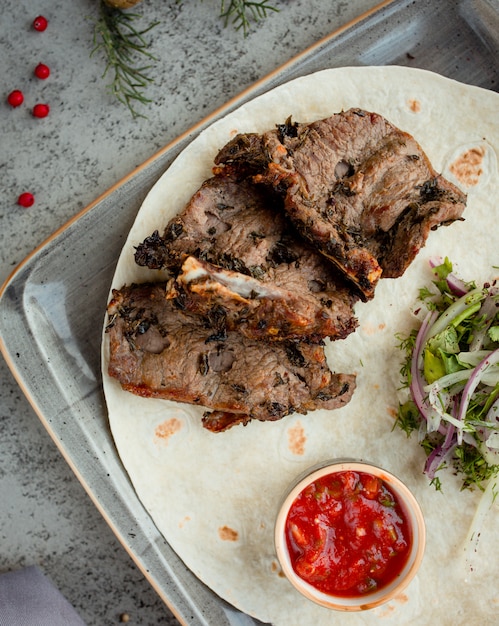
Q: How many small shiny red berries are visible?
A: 5